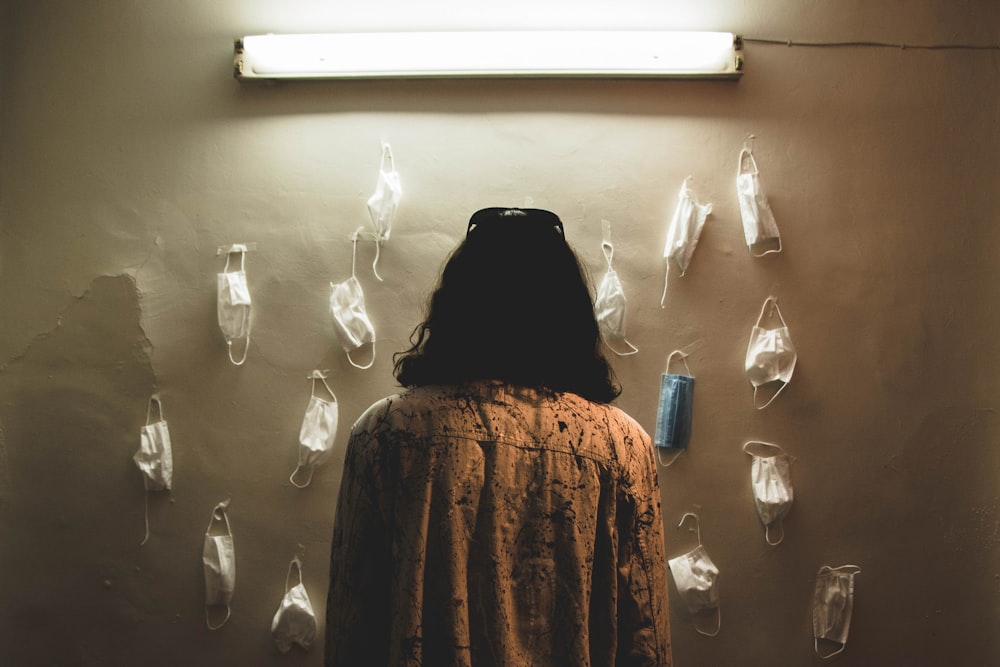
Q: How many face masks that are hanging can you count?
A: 15